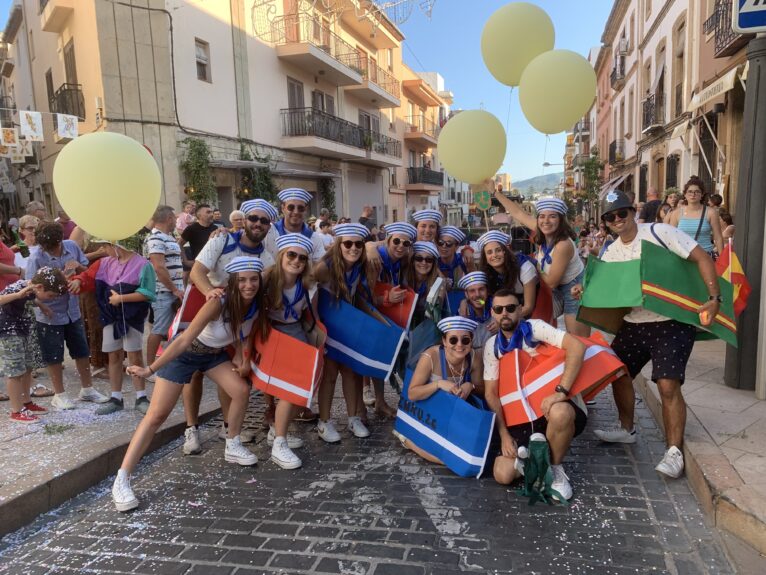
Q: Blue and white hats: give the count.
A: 13